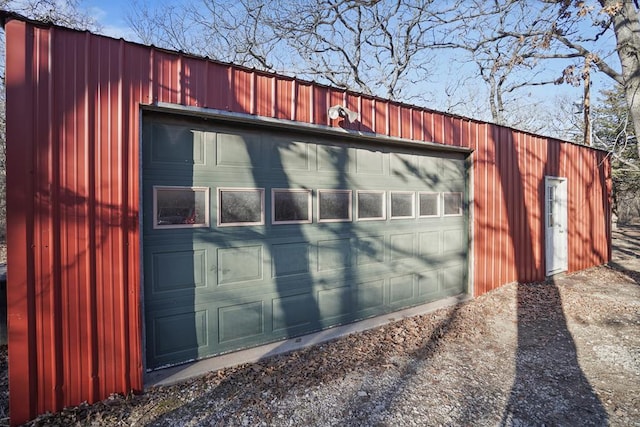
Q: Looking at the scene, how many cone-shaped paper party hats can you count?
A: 0